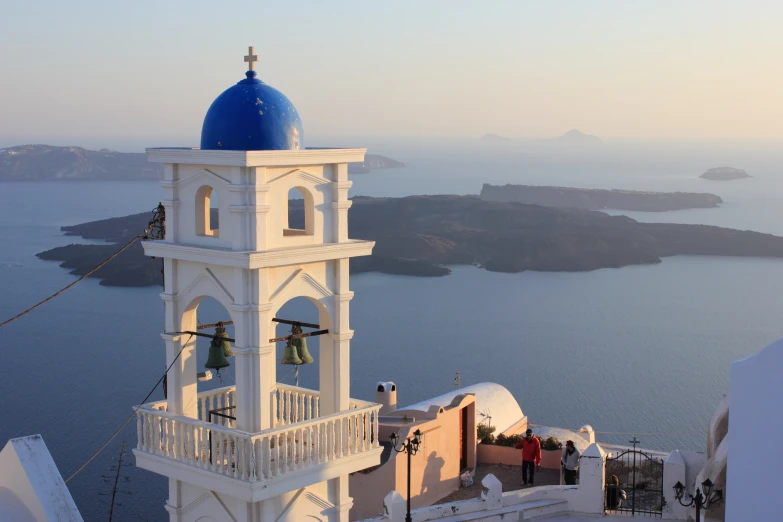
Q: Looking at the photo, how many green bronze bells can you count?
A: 4